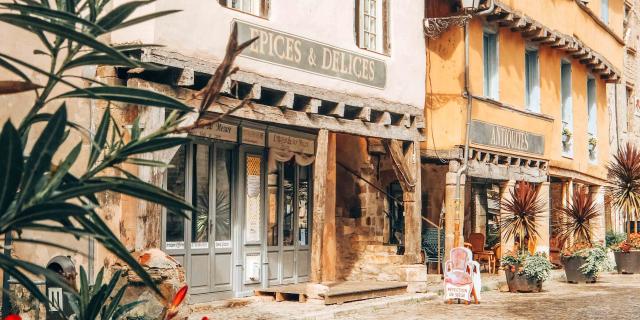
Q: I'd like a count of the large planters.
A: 3